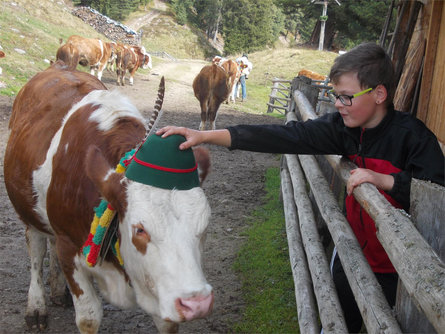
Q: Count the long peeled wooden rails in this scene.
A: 4